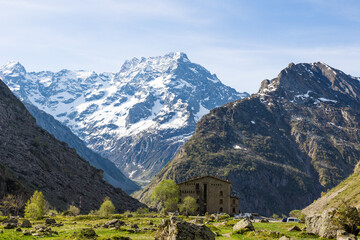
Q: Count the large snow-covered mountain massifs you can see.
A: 1